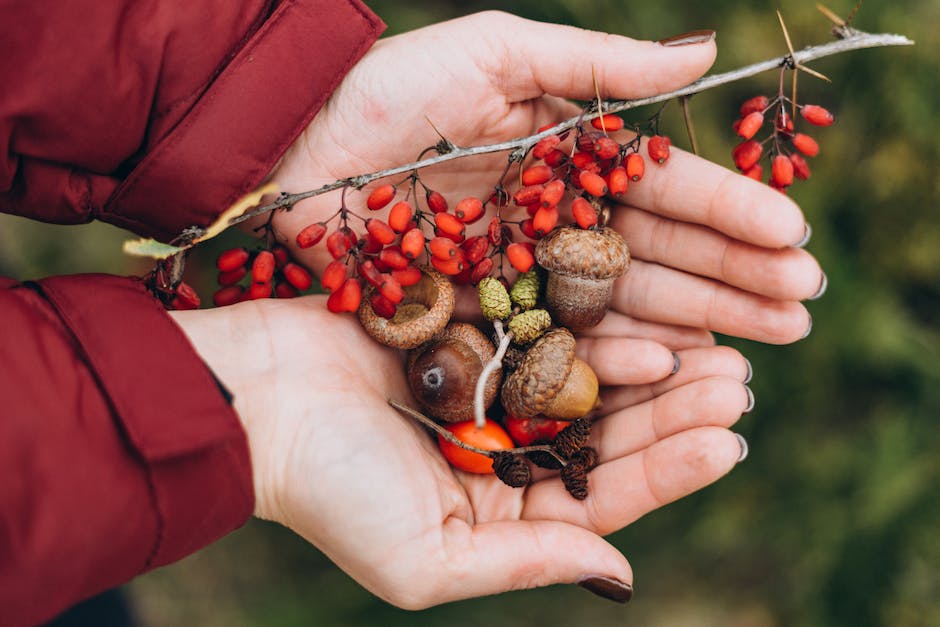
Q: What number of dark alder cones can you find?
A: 5